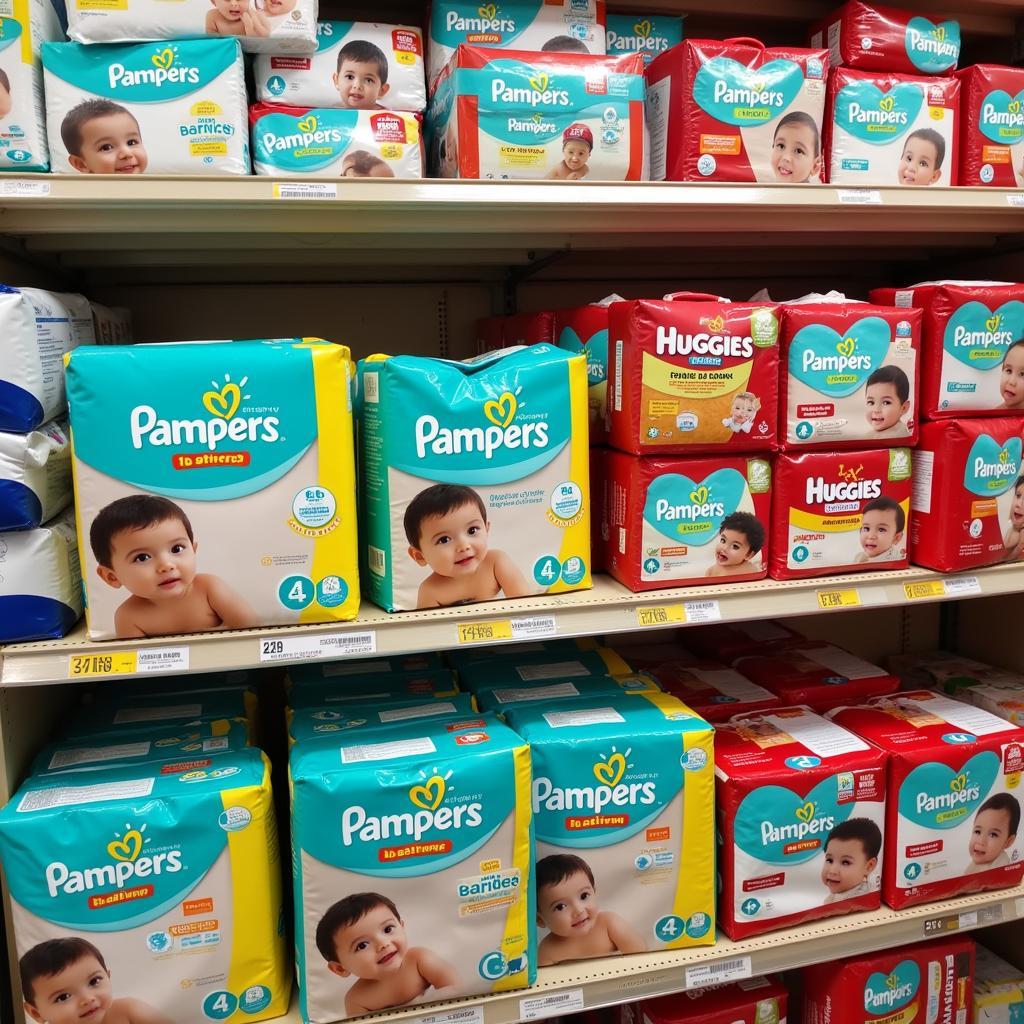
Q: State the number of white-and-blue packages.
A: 3